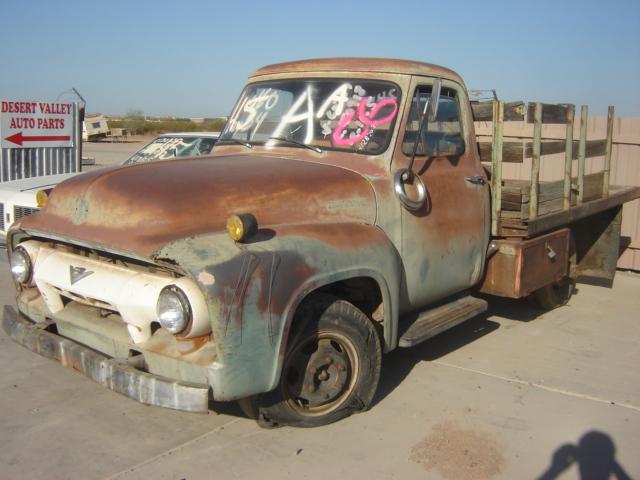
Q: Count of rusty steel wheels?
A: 1